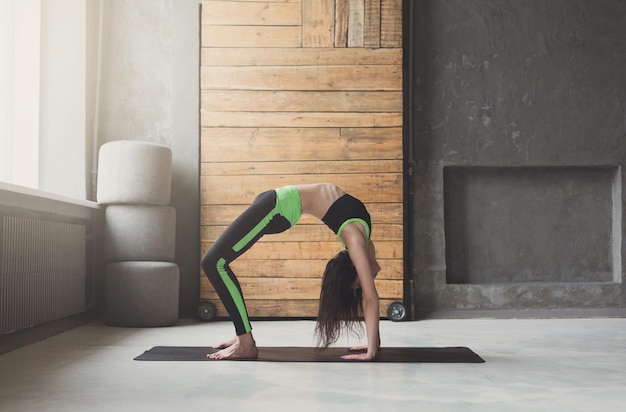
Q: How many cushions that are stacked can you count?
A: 3